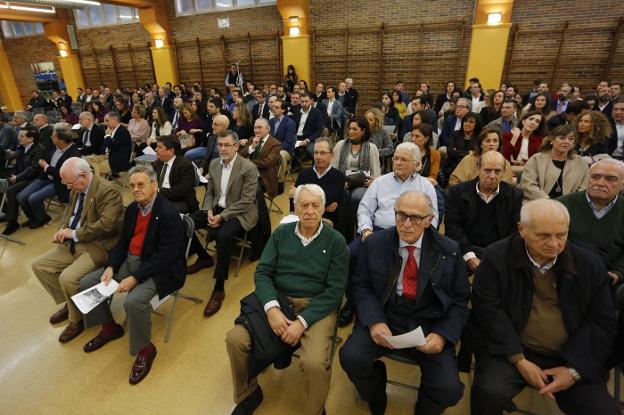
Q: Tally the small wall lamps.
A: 4